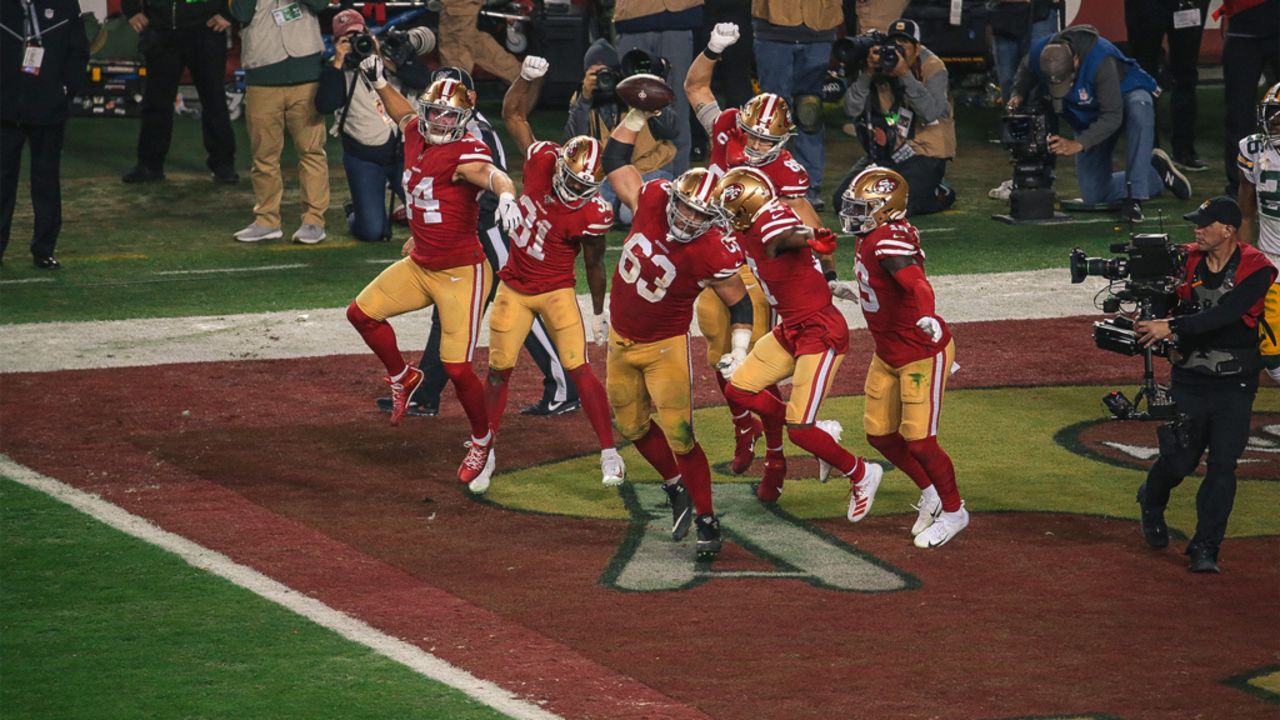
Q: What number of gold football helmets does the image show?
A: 6